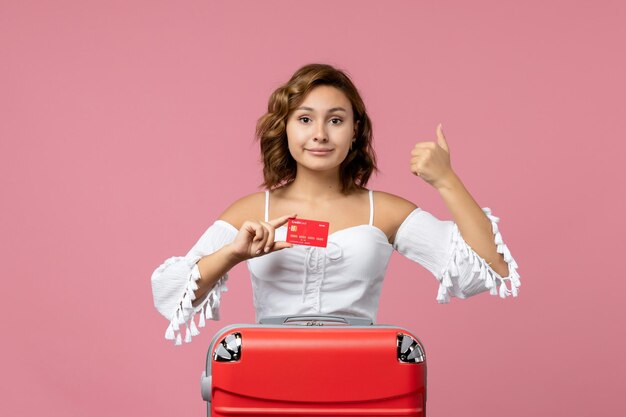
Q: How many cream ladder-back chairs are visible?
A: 0